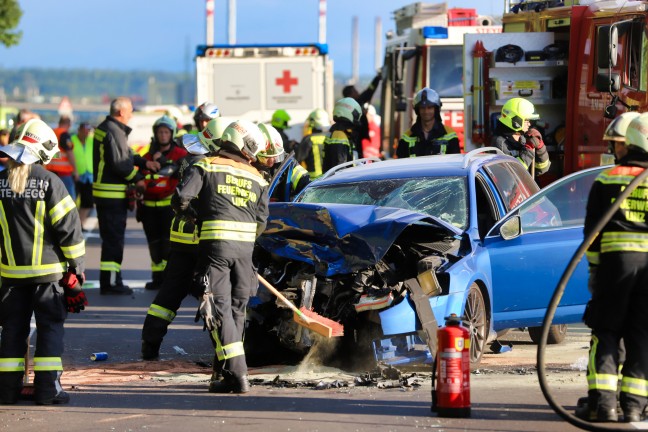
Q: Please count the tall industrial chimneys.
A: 5